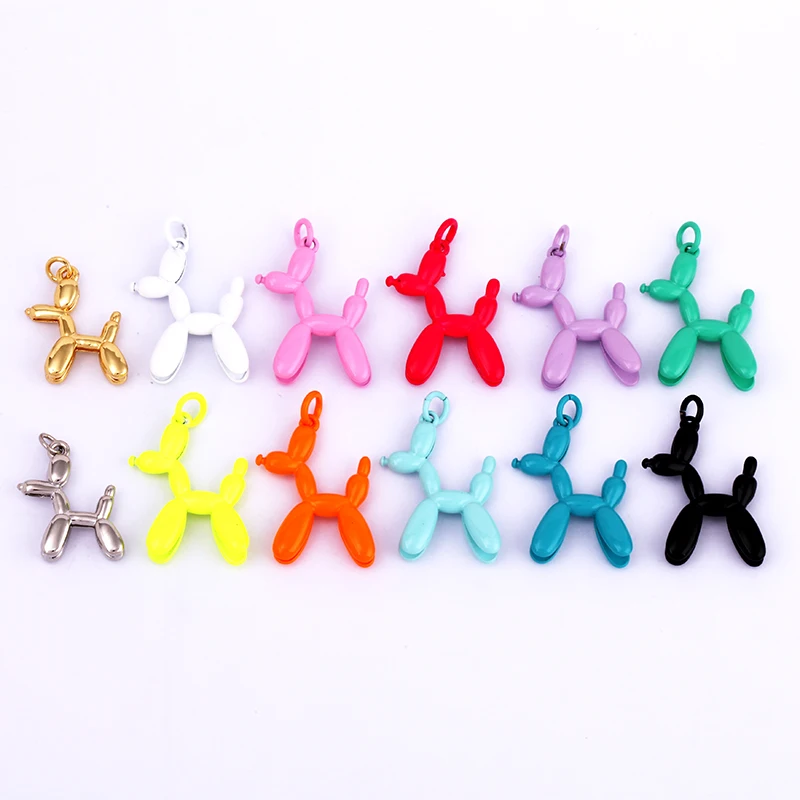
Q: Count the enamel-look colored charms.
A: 10